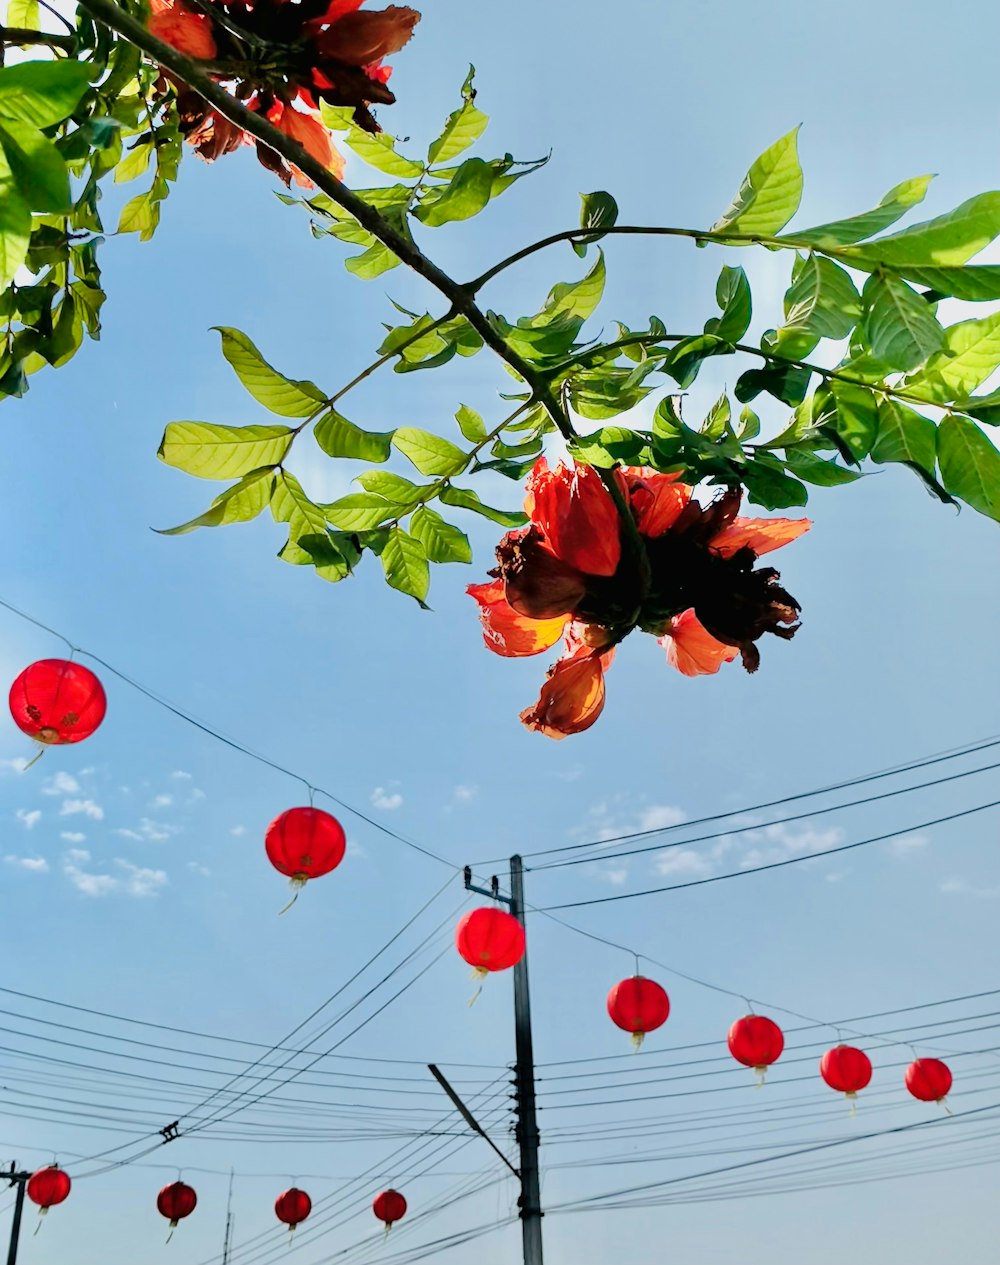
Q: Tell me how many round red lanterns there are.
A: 11